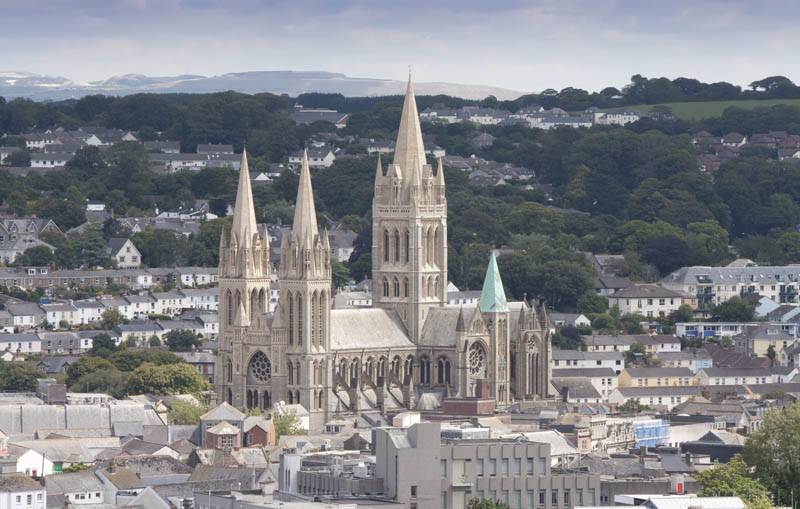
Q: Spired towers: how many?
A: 4